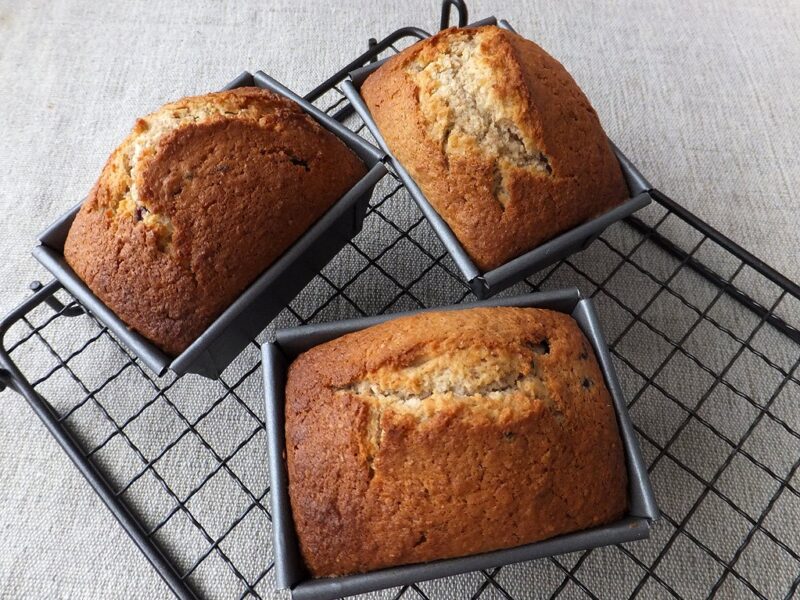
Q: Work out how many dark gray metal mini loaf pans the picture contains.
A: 3